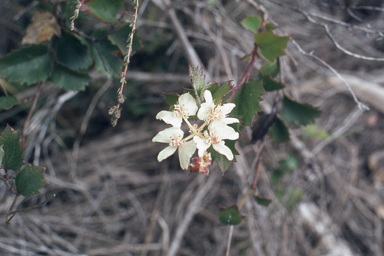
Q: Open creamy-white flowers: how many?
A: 4